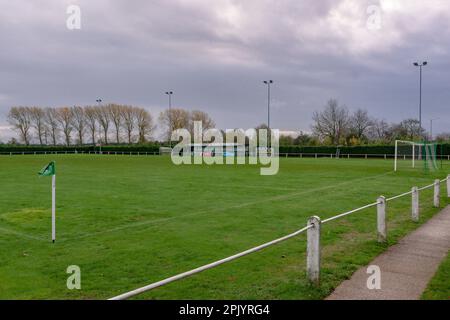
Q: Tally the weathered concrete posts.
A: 5